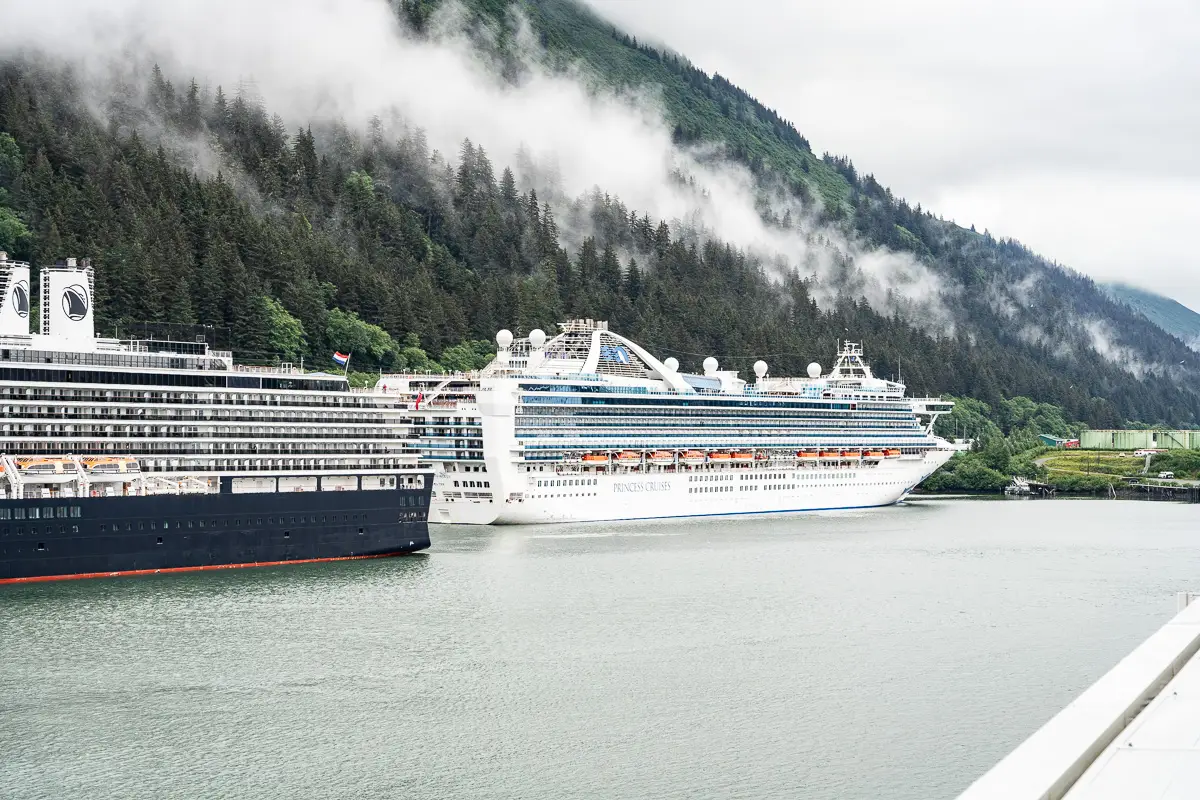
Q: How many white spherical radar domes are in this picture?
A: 6